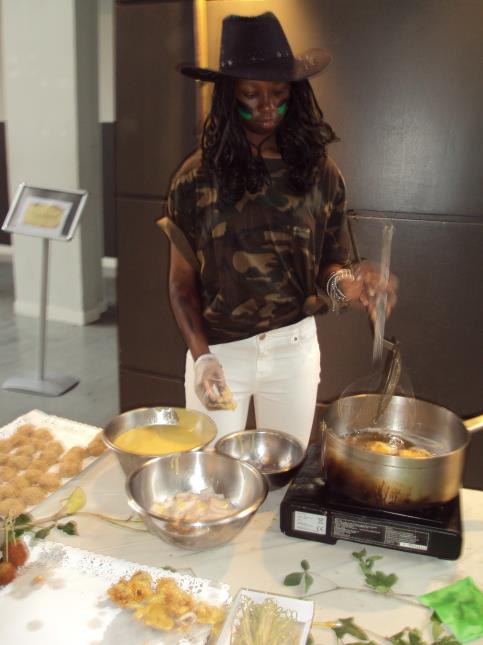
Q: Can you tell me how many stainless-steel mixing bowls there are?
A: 3